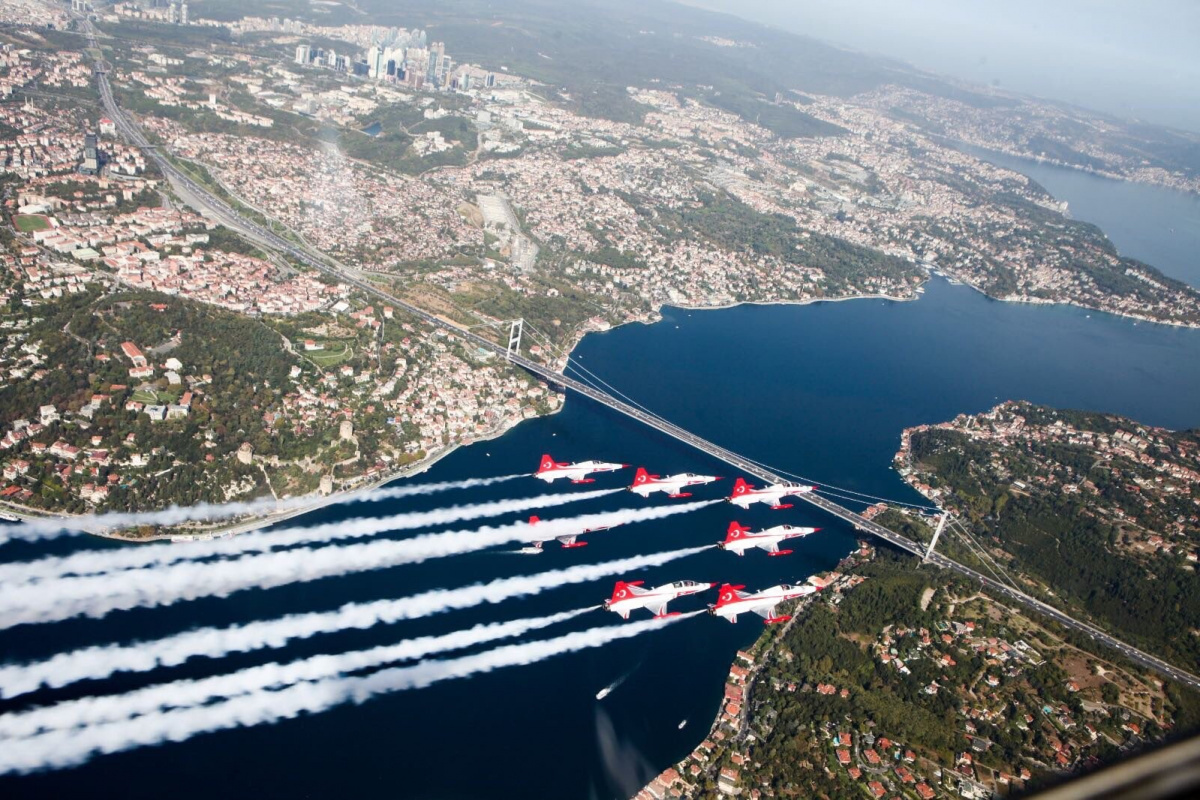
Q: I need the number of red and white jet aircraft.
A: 7